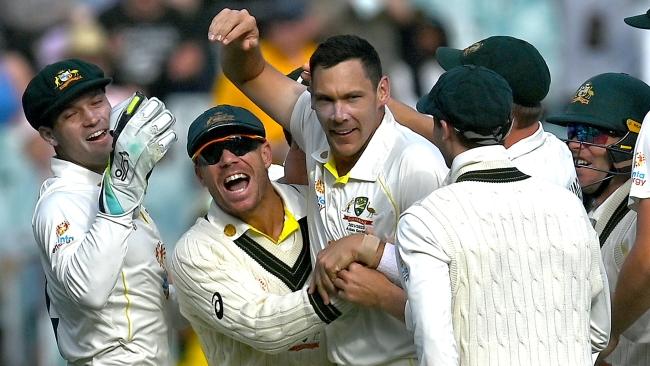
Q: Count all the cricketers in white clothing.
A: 7